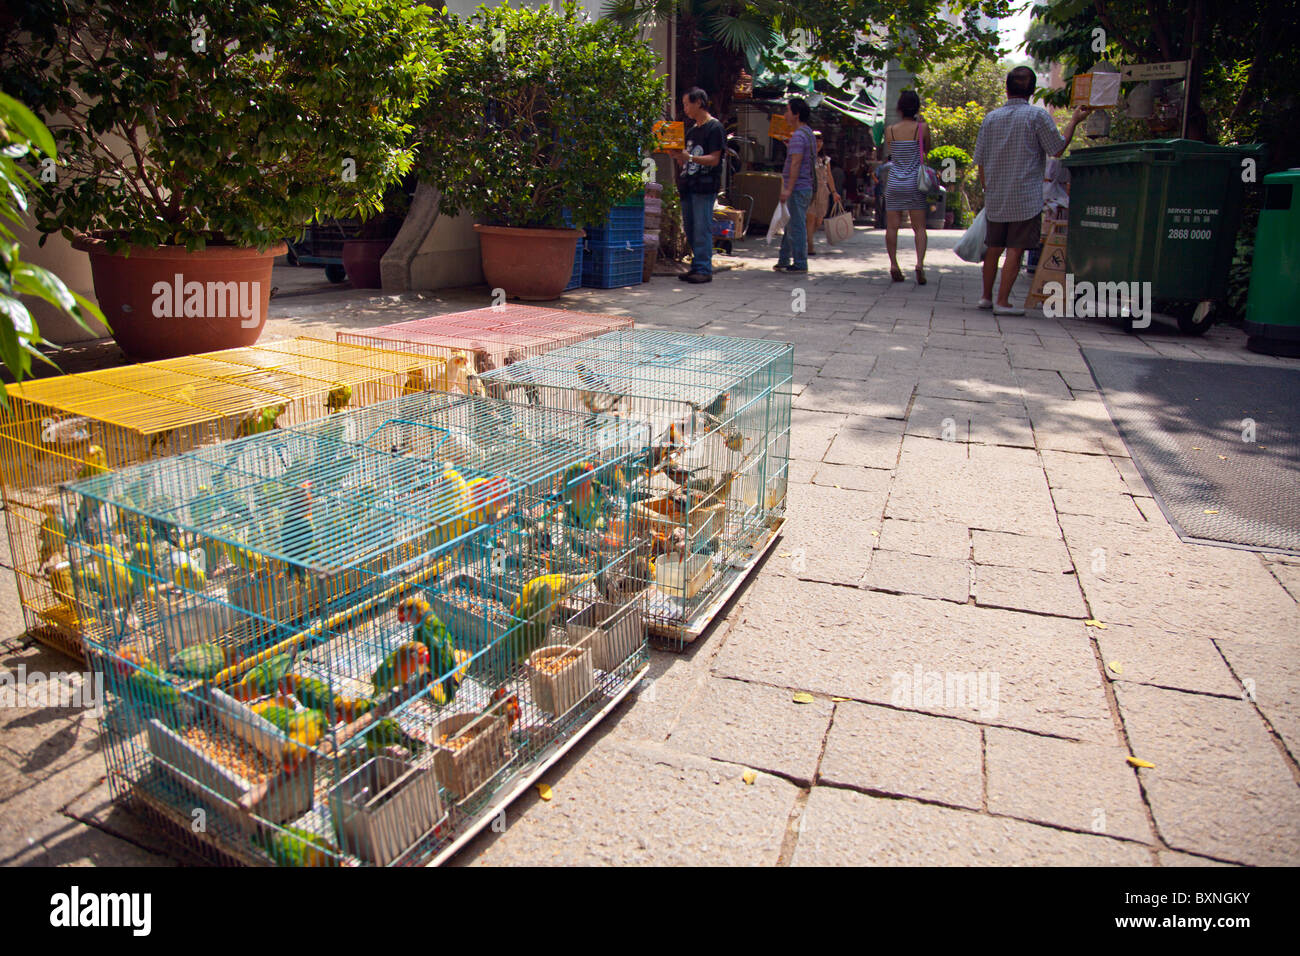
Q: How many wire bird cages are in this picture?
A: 4